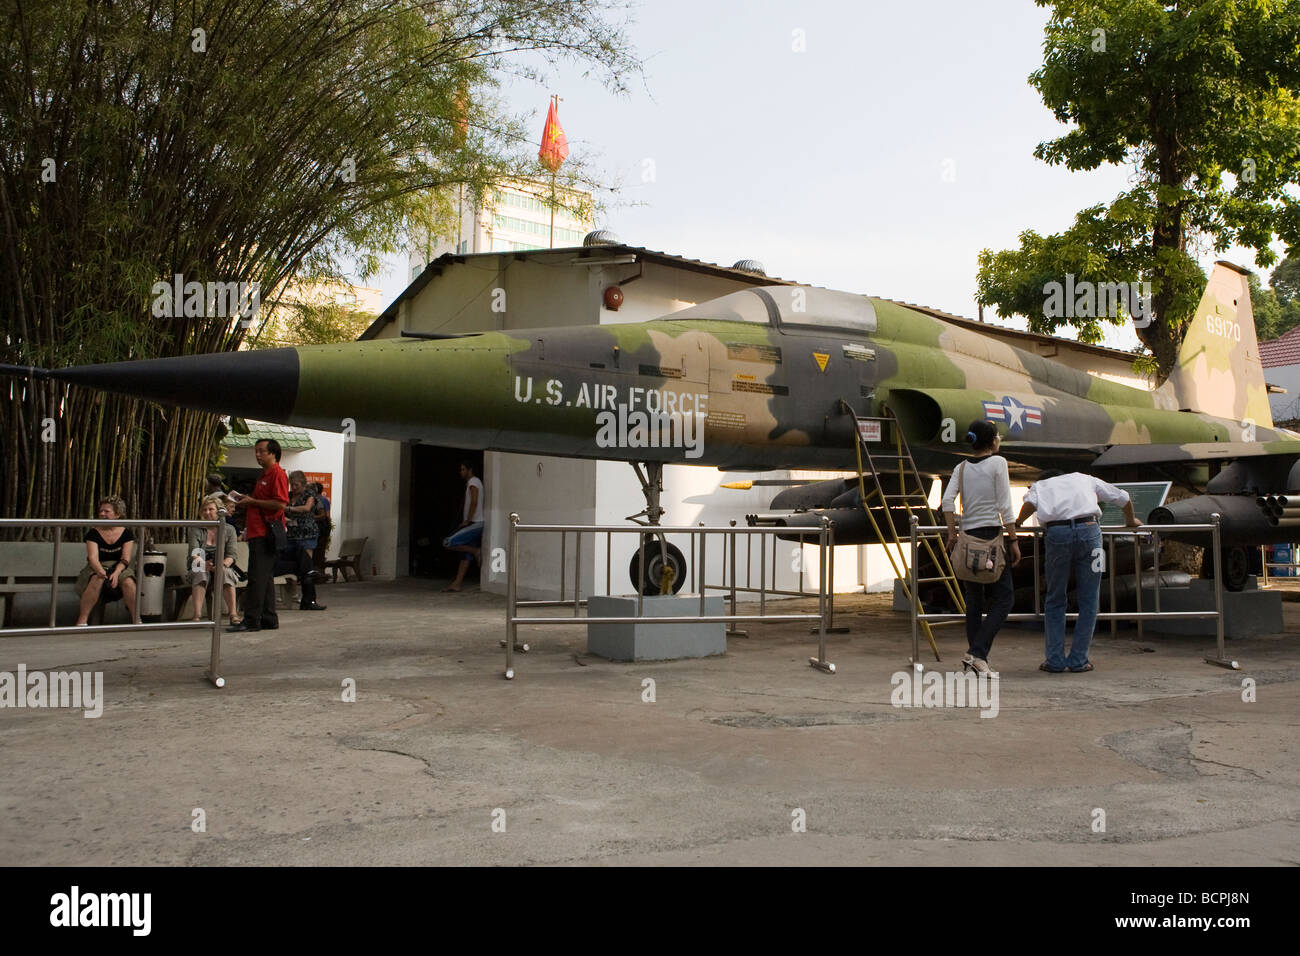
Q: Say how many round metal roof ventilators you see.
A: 2